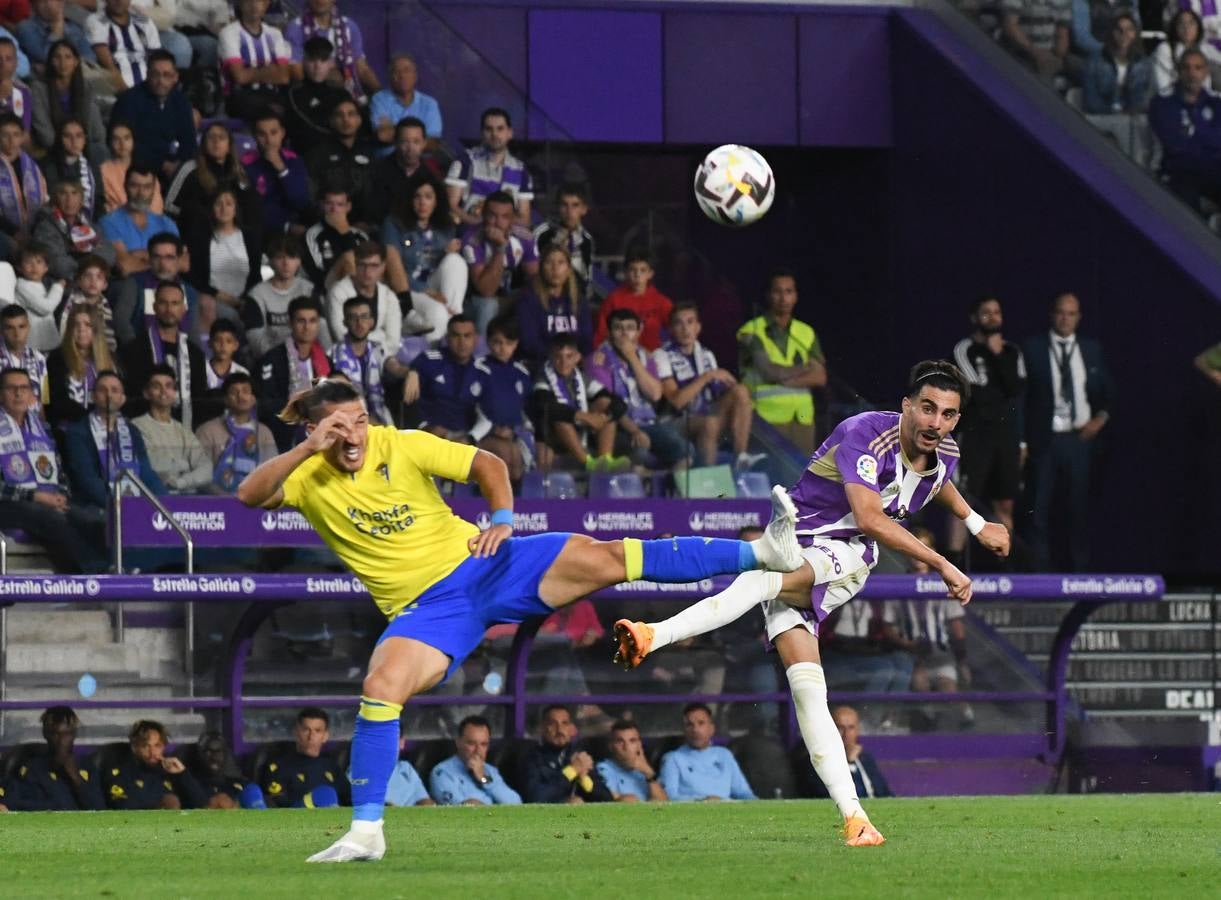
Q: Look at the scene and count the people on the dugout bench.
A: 10